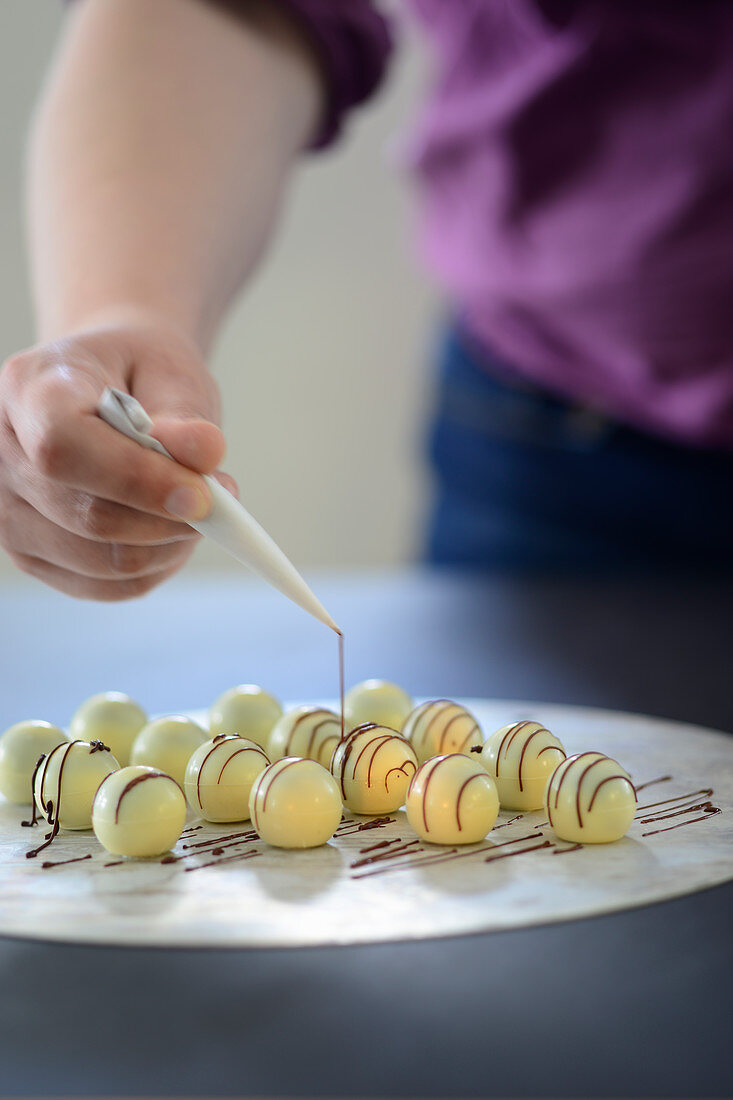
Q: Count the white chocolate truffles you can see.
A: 15